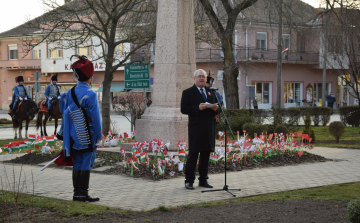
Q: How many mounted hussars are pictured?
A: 2